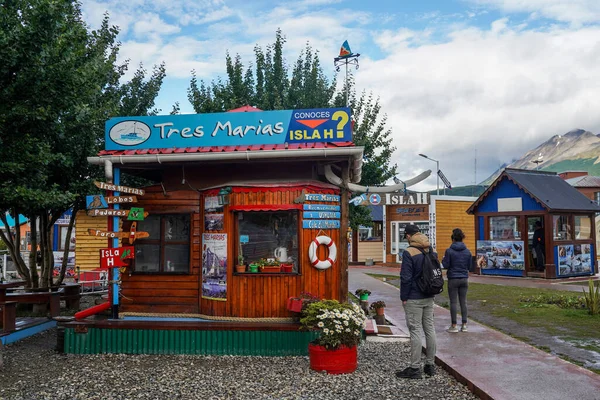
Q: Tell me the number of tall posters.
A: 1